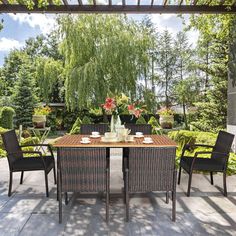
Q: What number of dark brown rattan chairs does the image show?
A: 6